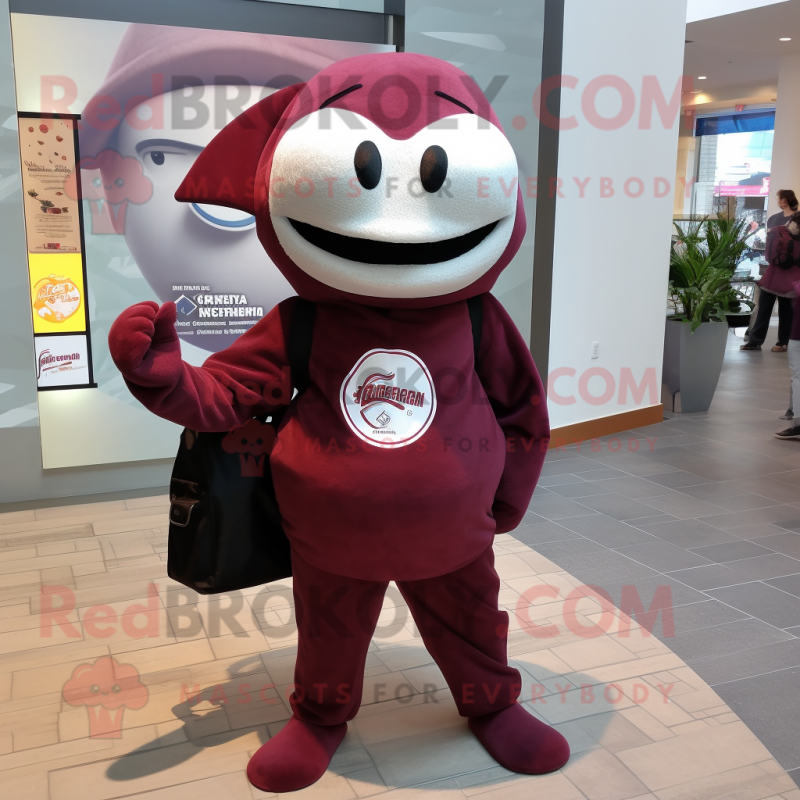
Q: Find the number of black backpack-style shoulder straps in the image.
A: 2